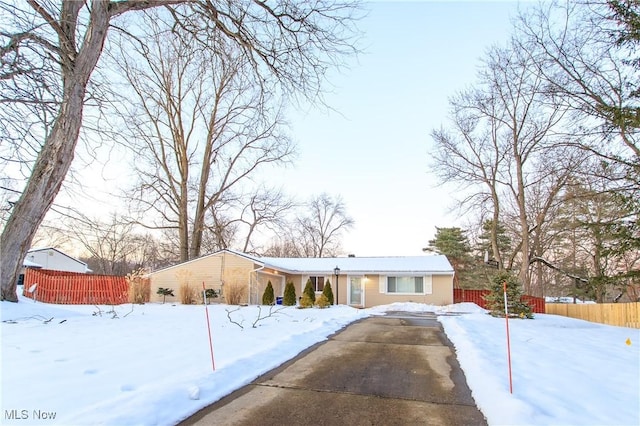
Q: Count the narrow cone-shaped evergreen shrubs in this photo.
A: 4